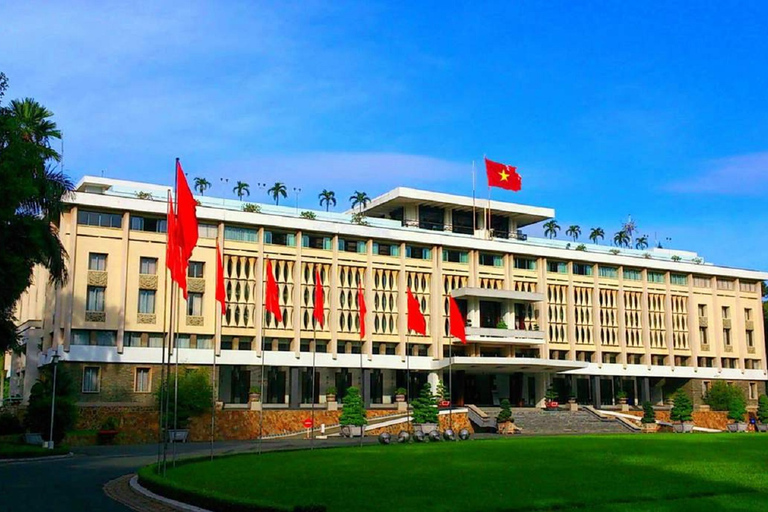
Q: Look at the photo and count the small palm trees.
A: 10